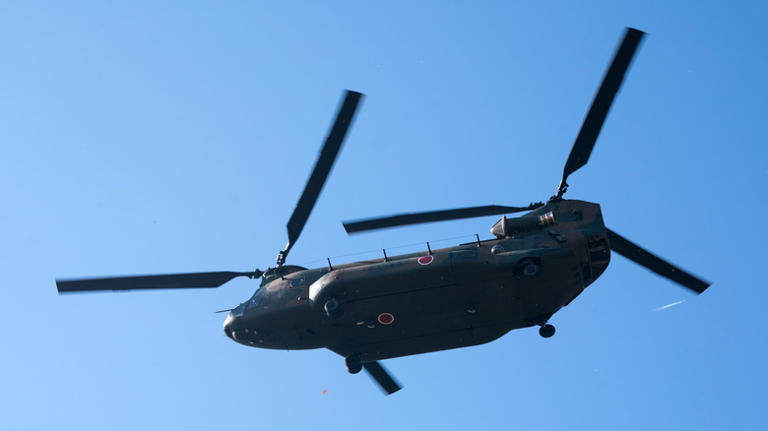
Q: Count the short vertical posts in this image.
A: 4